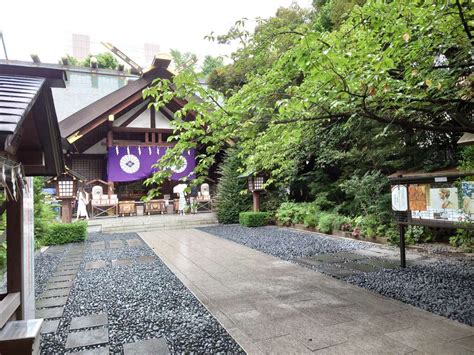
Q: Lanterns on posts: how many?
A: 2